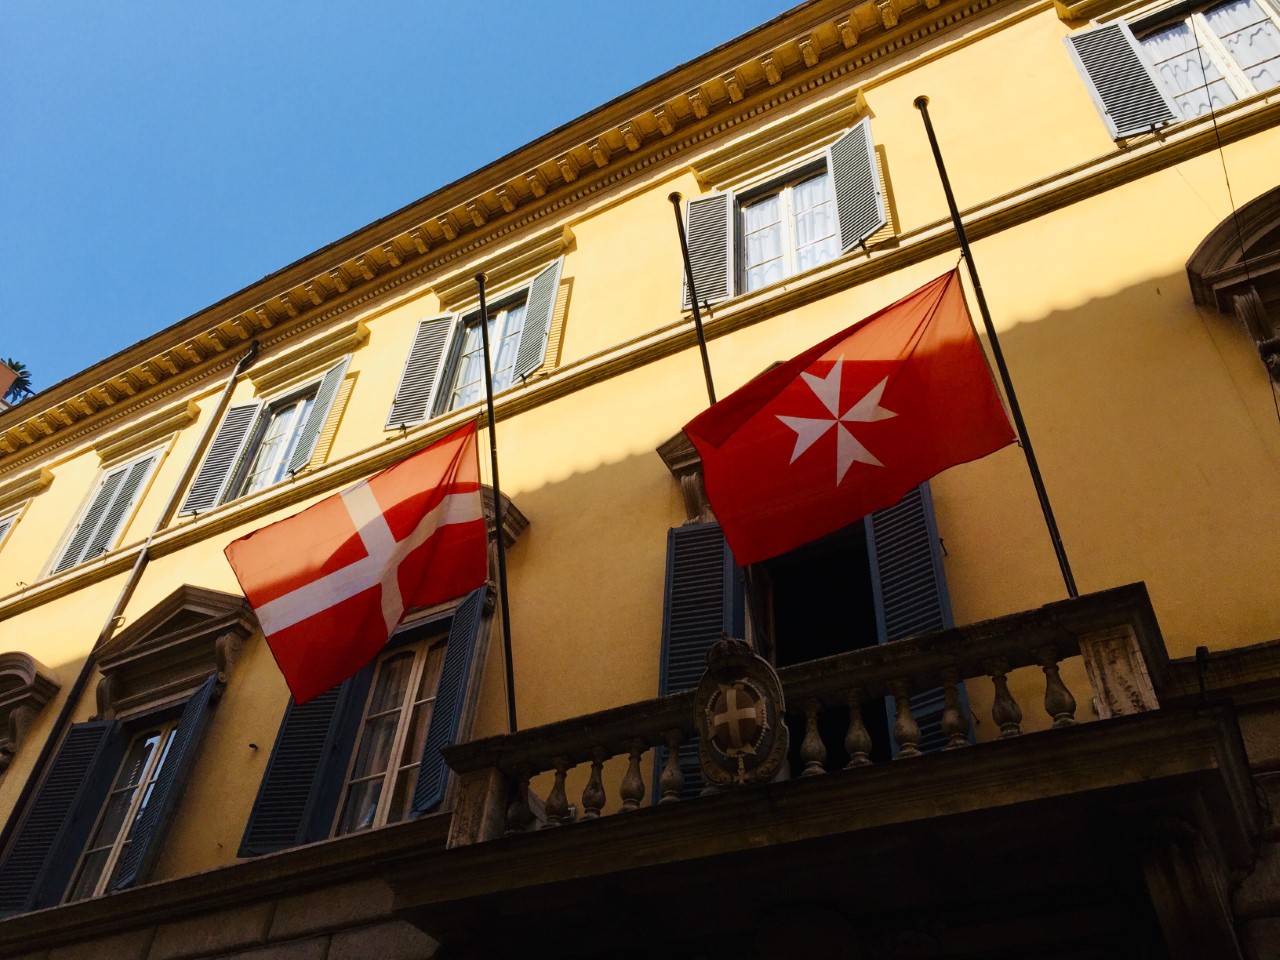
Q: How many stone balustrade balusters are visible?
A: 11